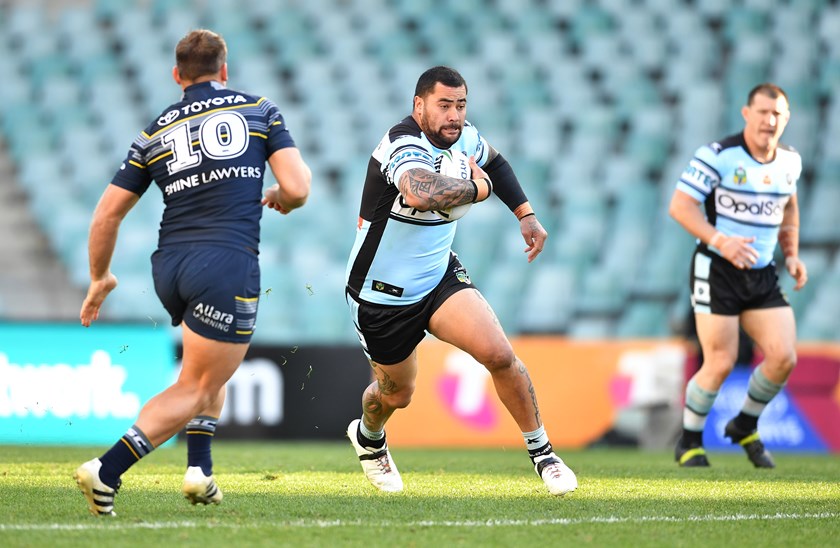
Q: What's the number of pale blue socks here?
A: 4